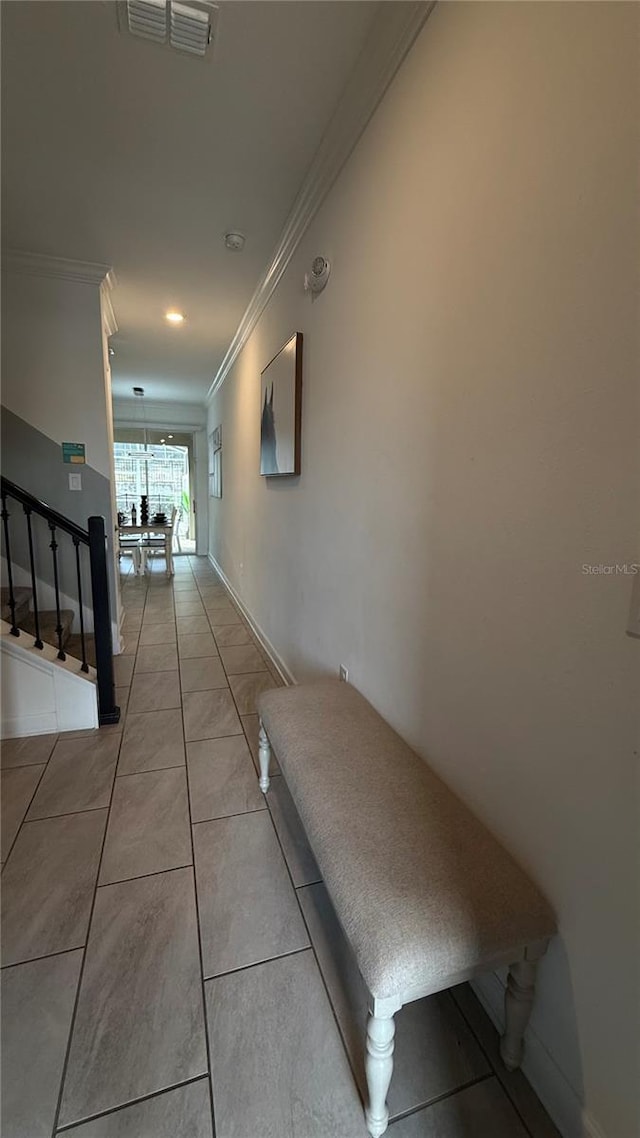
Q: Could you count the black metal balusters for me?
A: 4